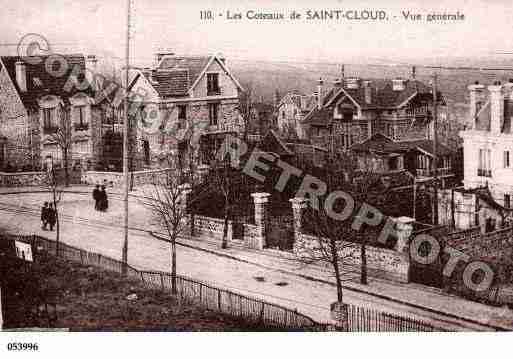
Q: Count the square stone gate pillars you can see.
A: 4